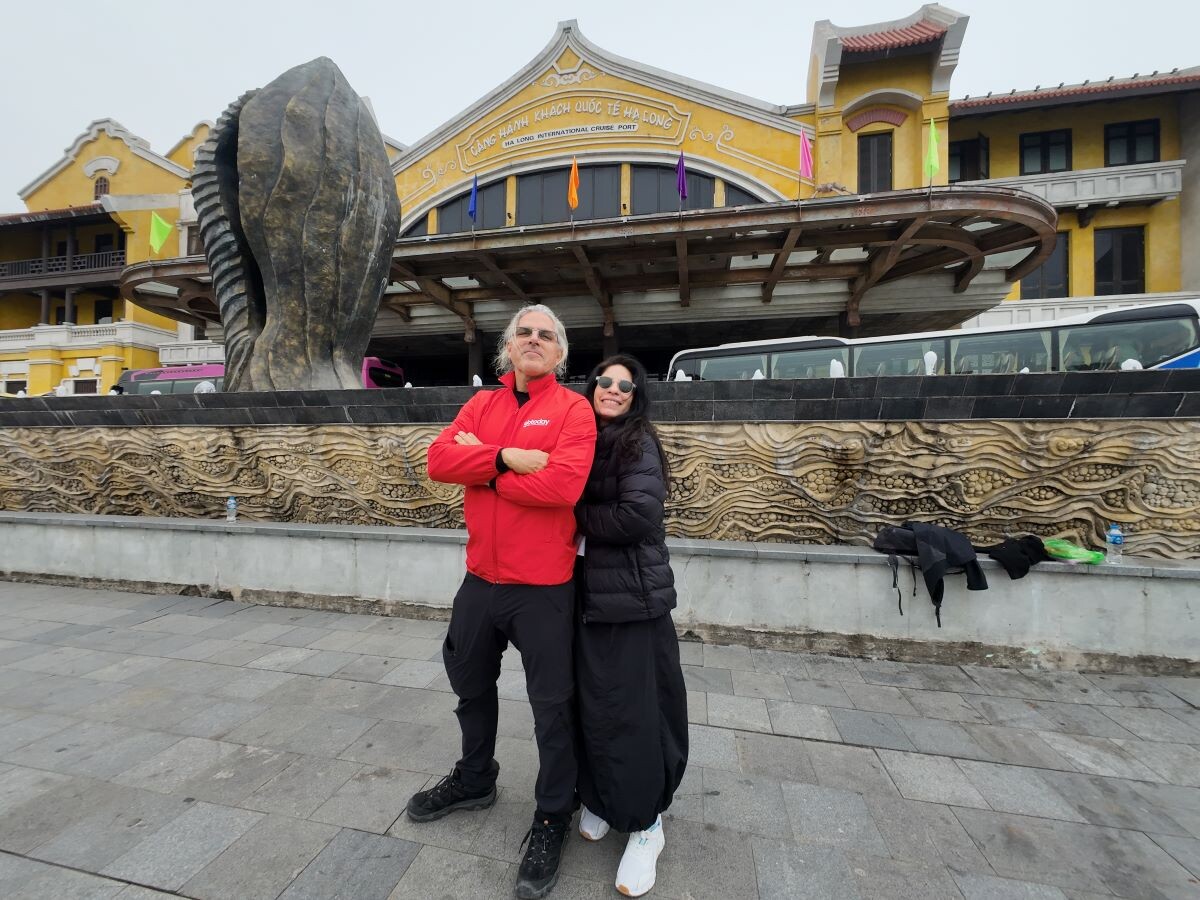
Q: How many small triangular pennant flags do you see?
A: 6